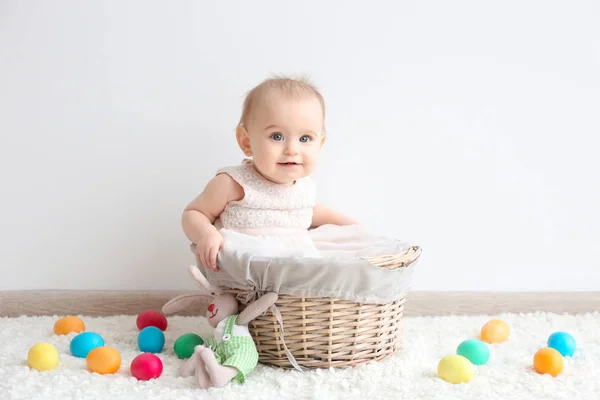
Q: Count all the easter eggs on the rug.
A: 13